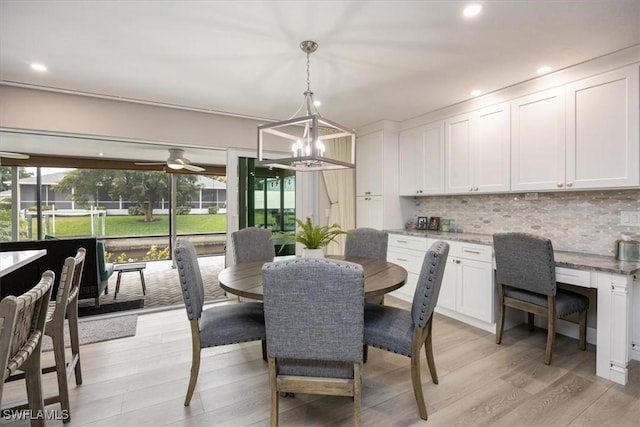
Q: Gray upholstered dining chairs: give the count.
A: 6